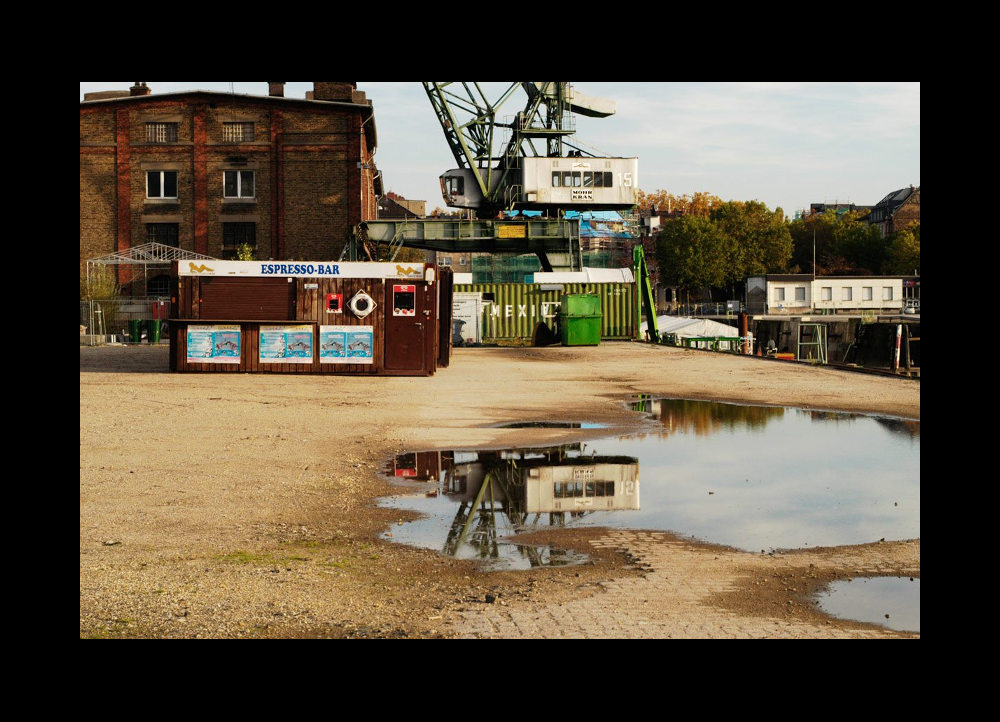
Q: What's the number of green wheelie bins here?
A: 2